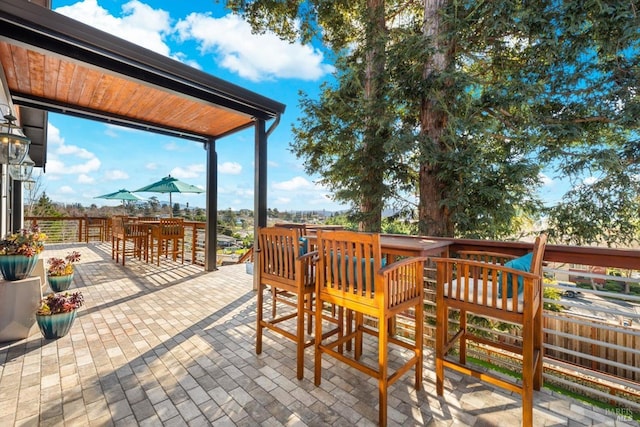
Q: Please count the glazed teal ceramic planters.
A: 3